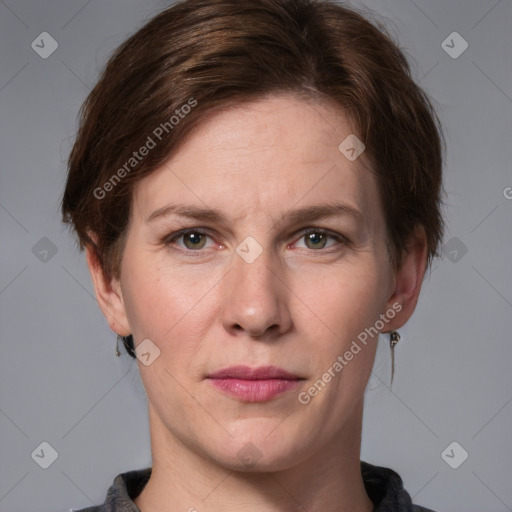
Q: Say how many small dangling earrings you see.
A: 2